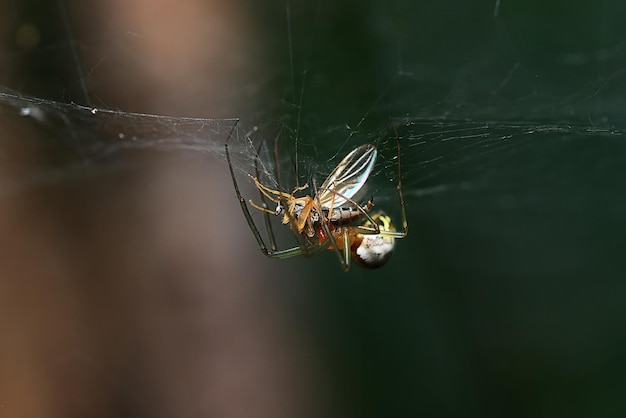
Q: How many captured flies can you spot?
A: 1